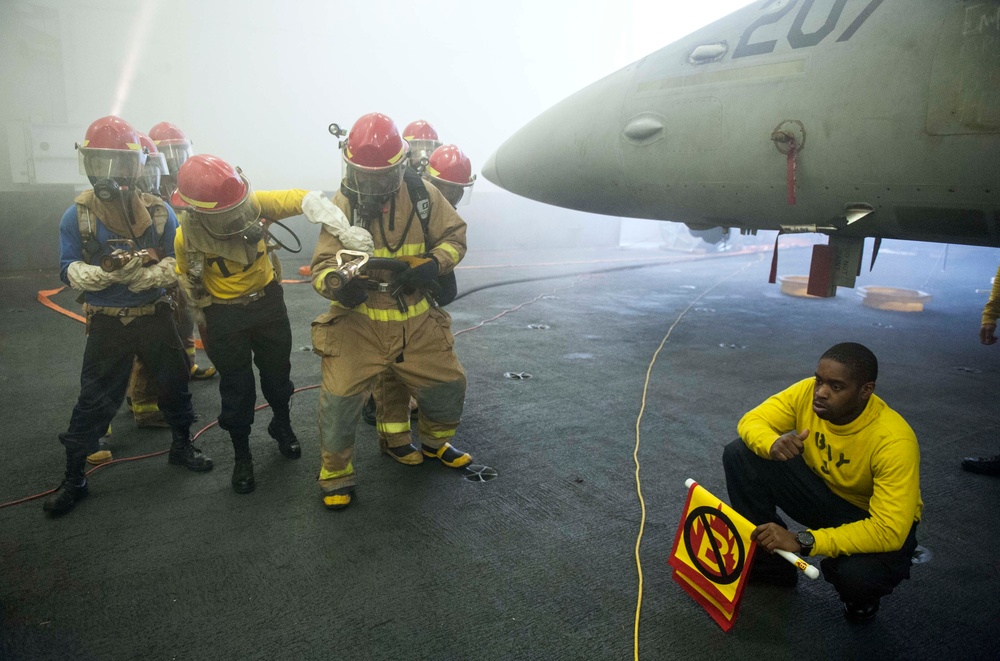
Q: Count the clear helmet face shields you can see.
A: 7